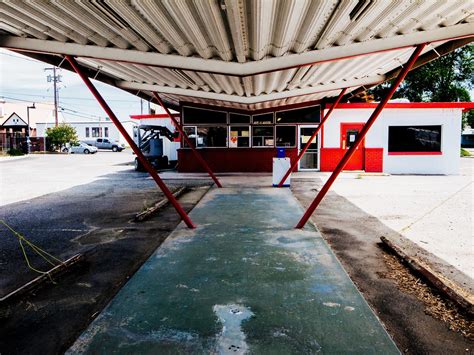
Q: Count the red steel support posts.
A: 4